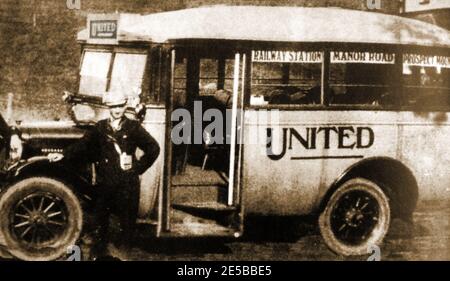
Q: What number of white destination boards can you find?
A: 3